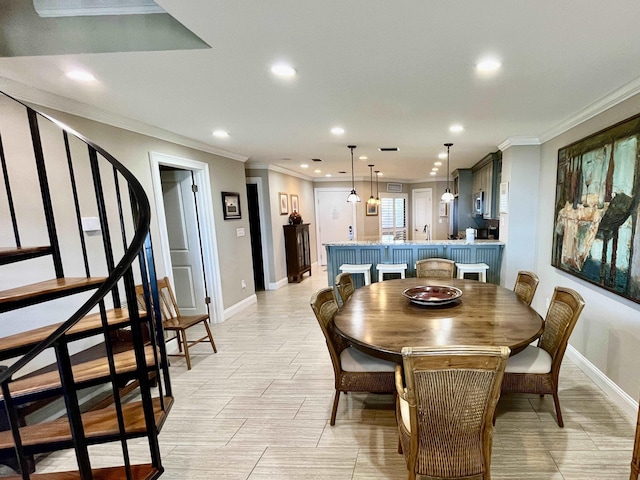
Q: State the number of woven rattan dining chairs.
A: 6